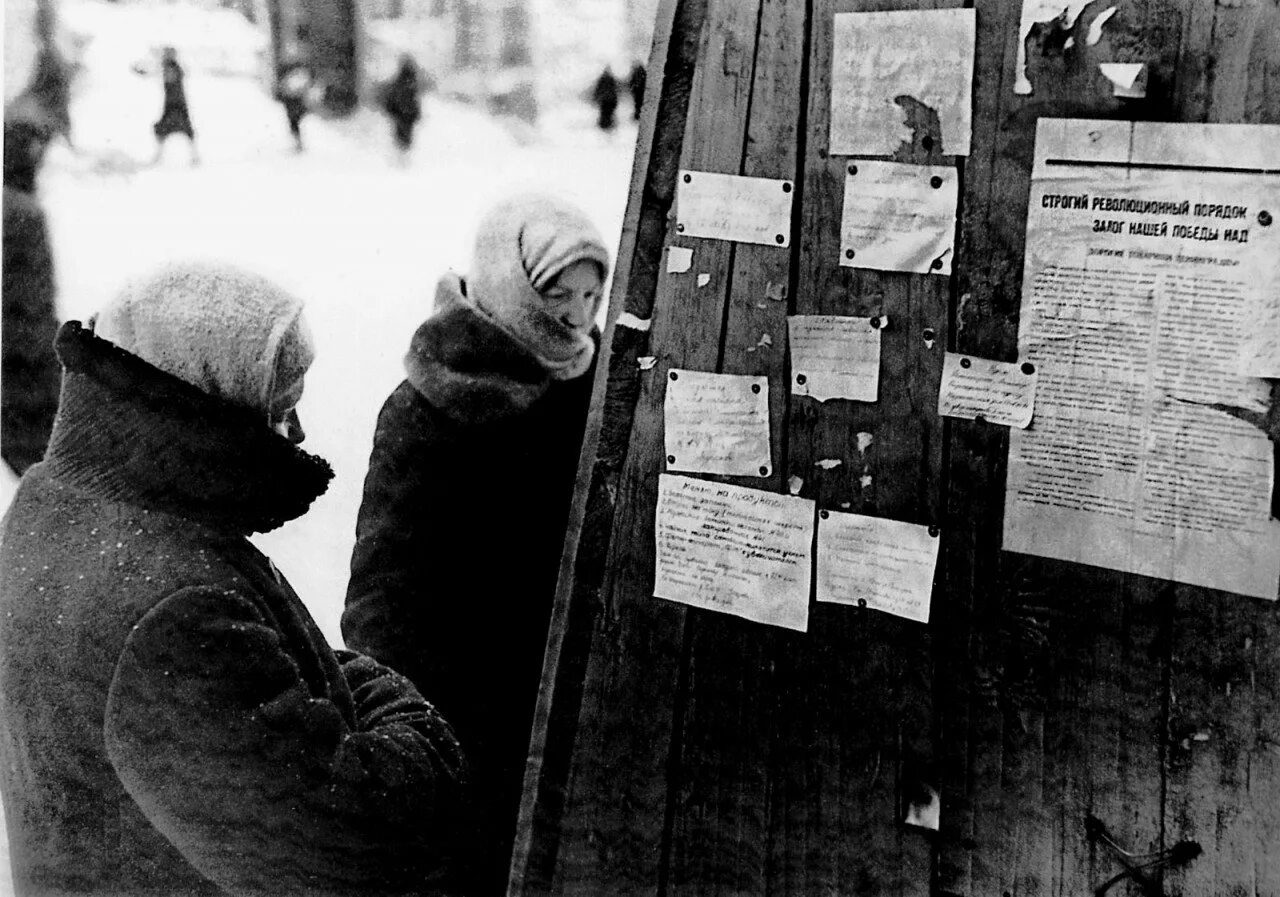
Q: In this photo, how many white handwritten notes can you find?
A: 8